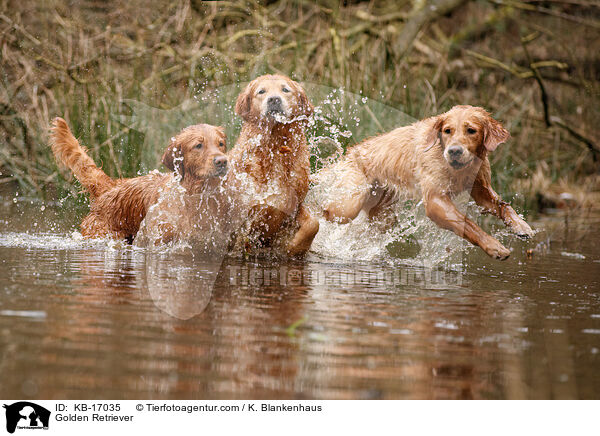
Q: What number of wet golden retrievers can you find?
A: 3